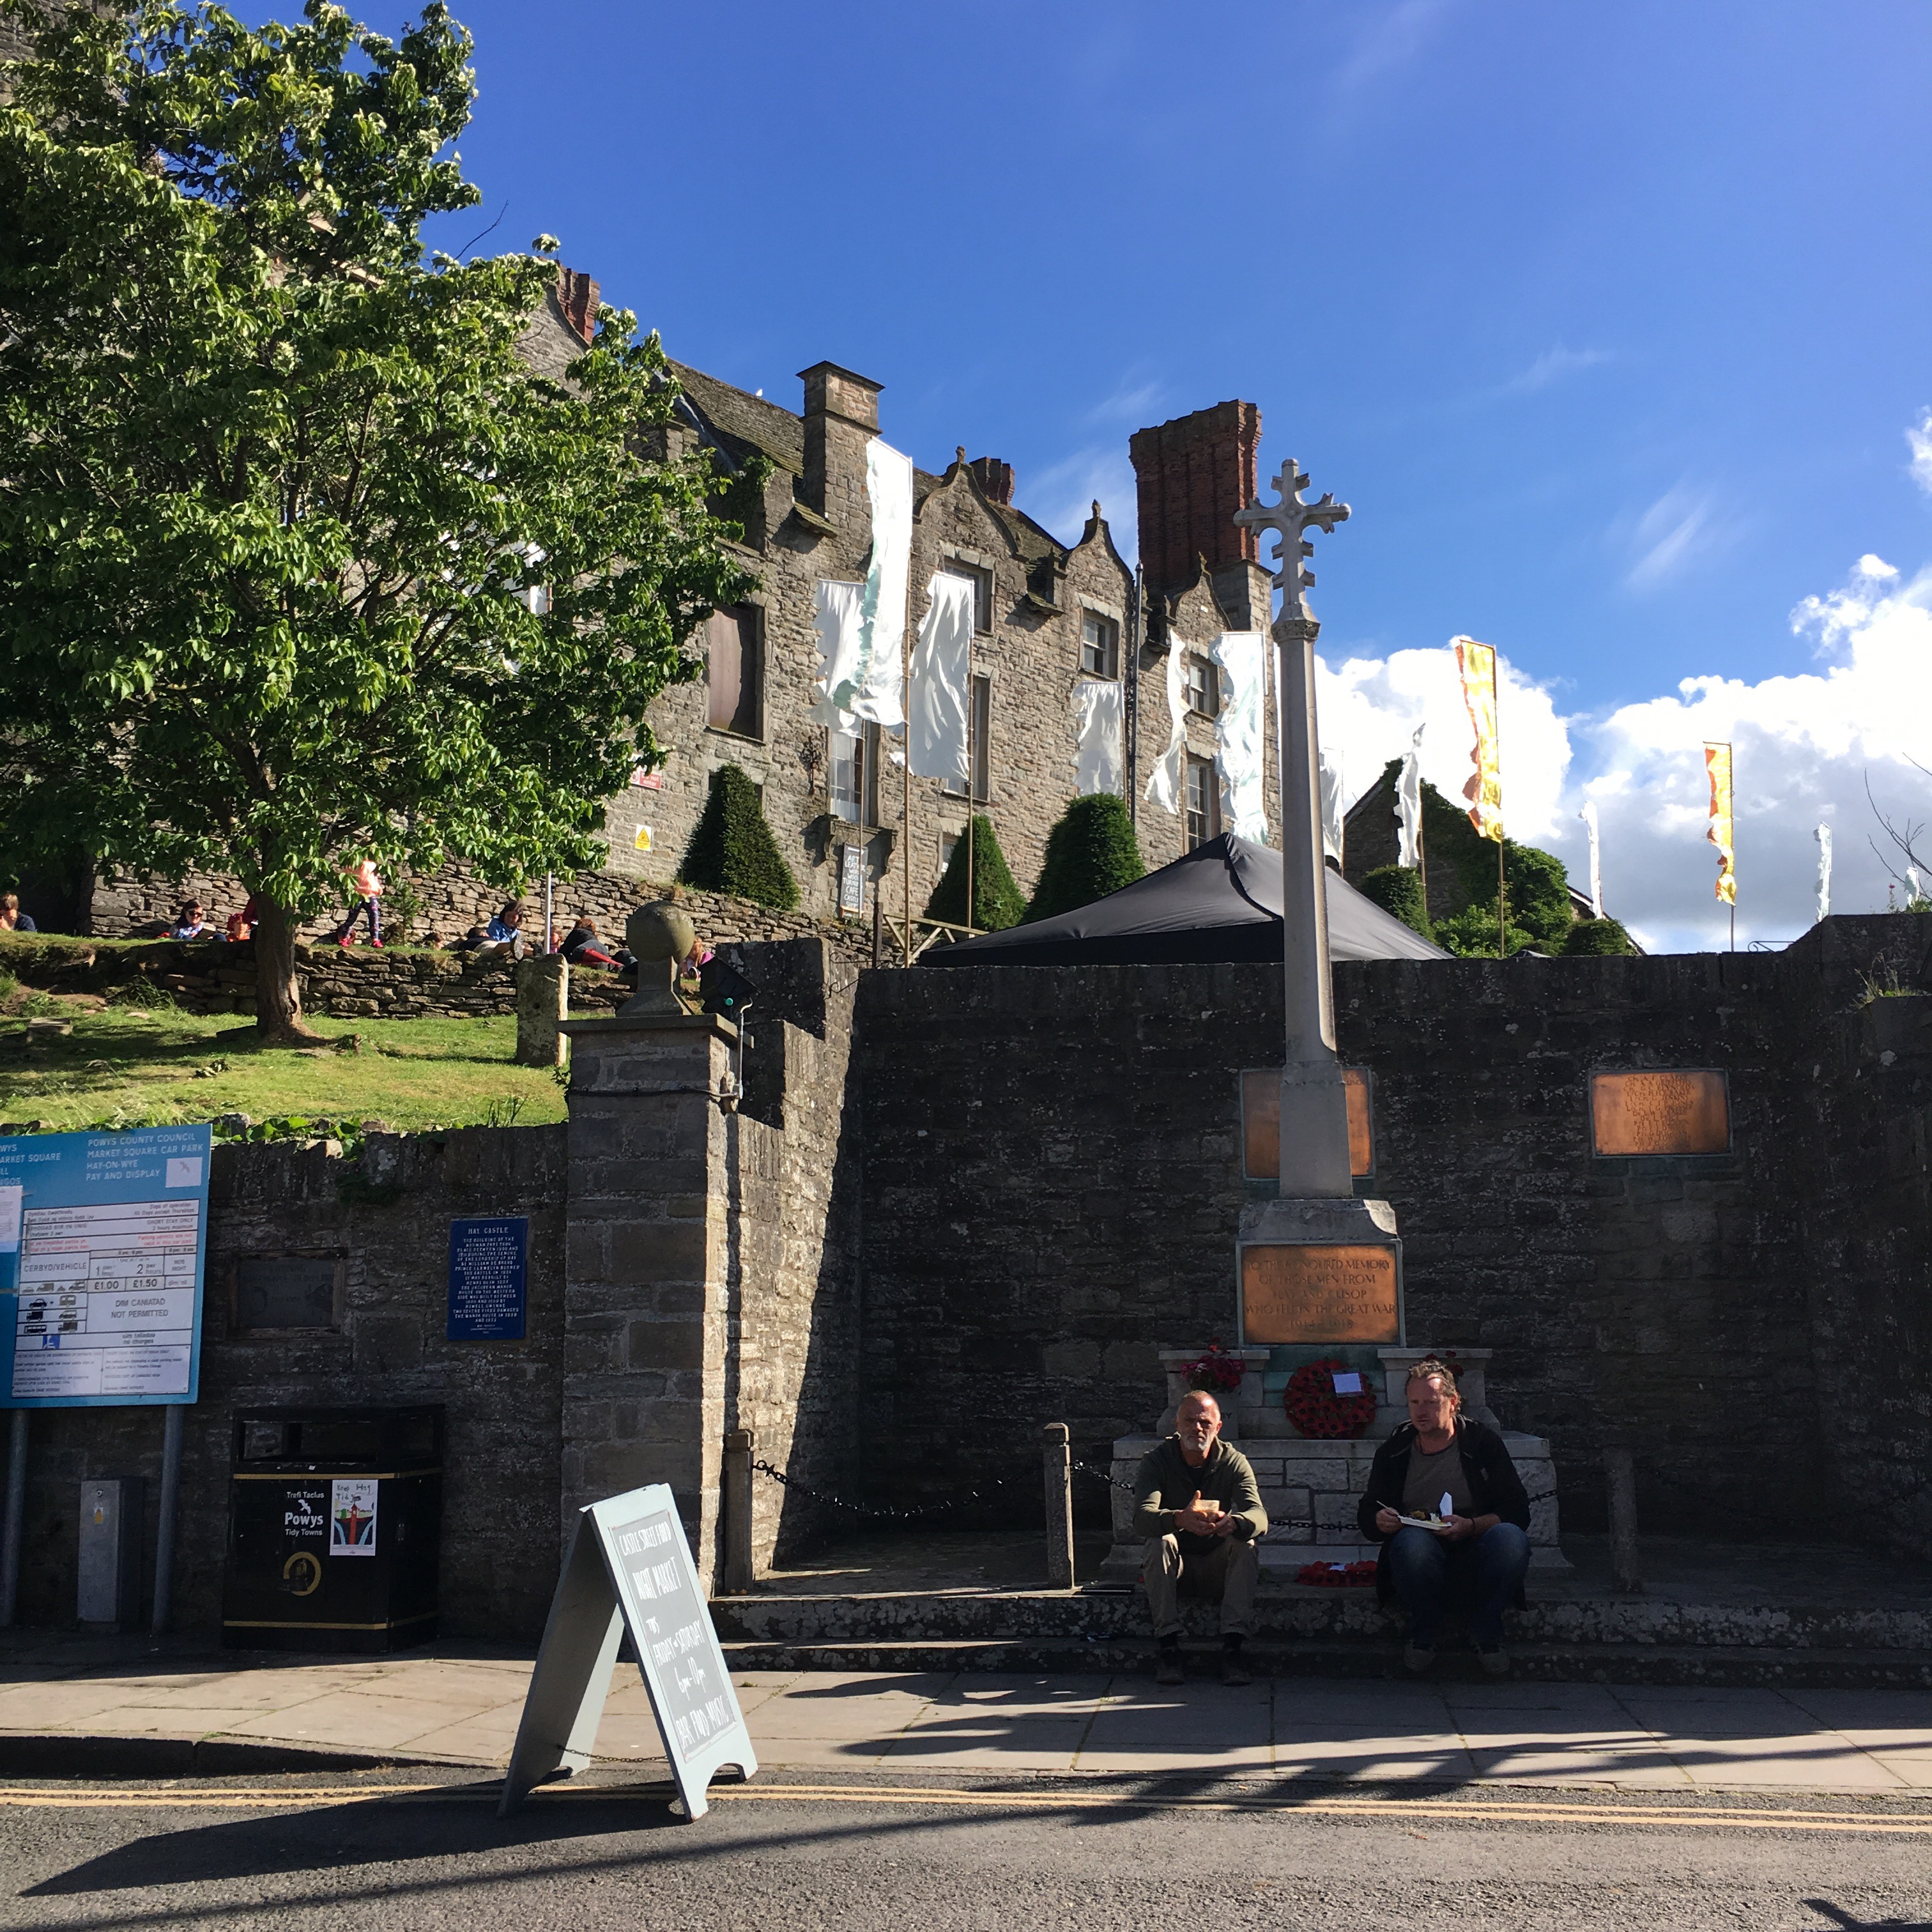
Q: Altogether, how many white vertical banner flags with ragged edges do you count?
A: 11